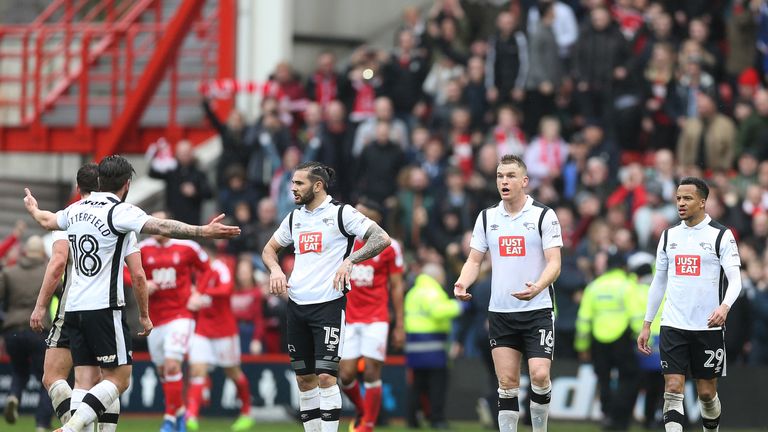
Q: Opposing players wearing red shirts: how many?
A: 3